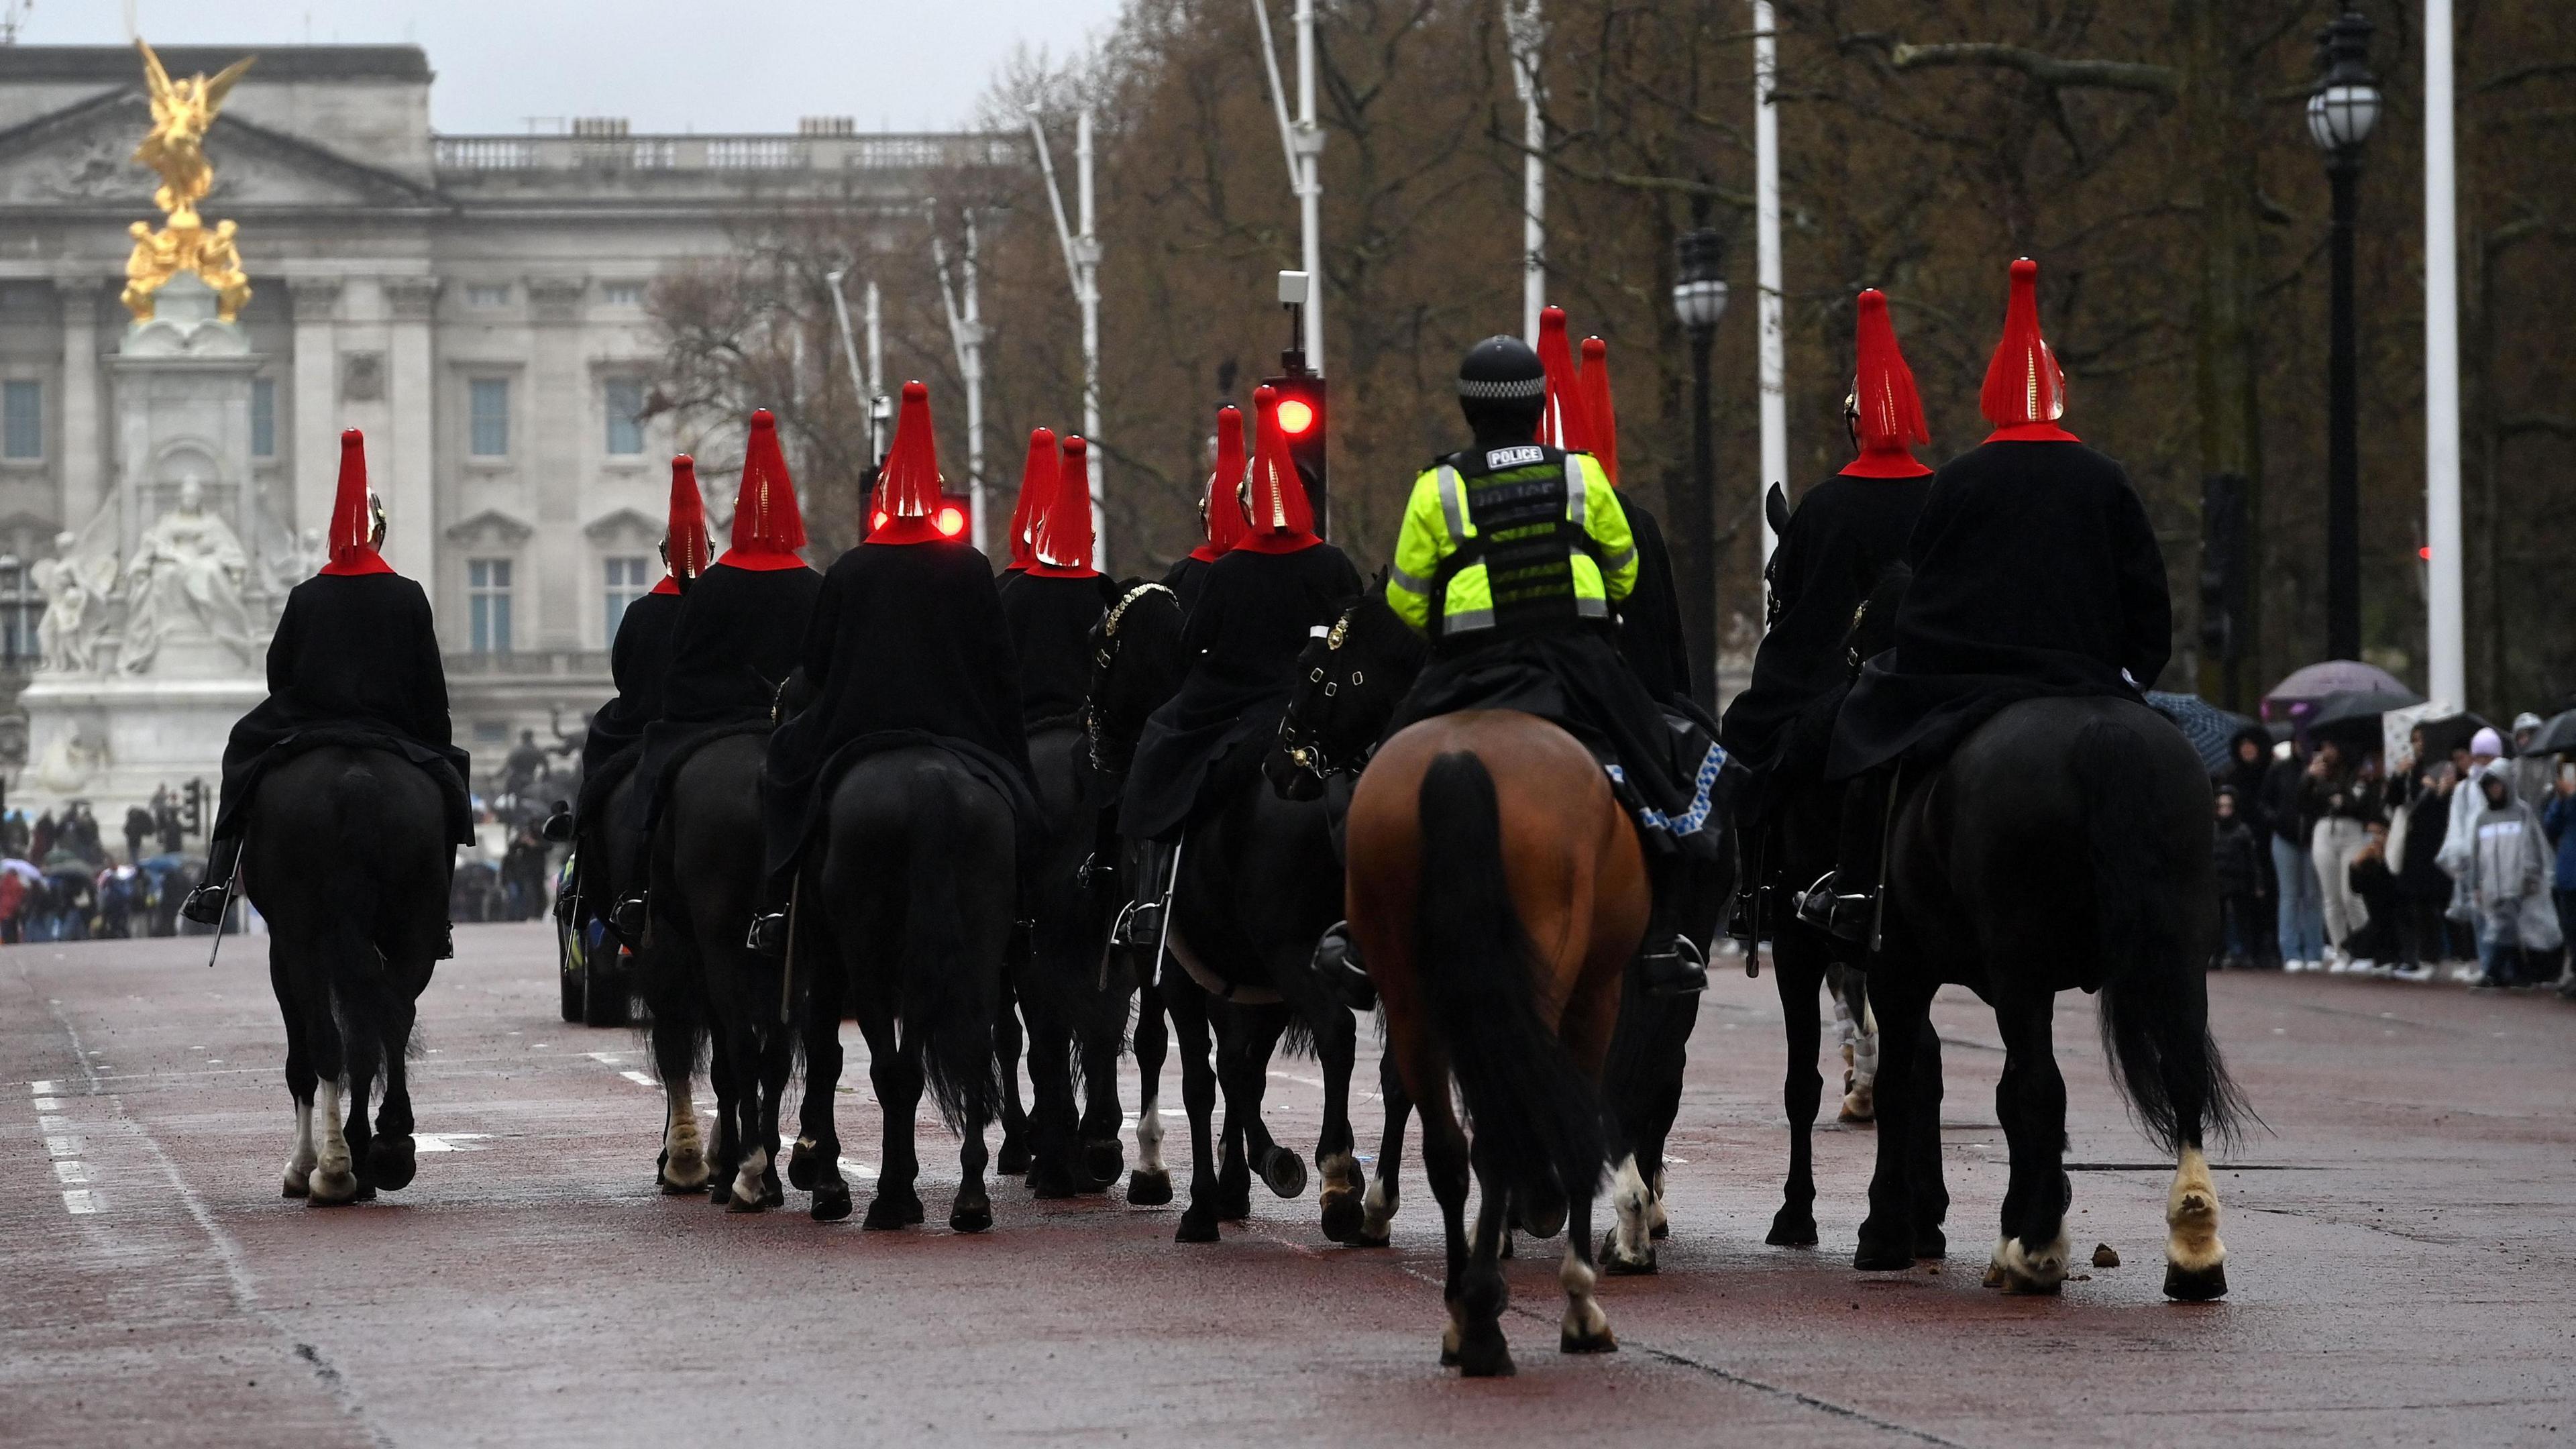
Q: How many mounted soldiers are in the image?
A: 12